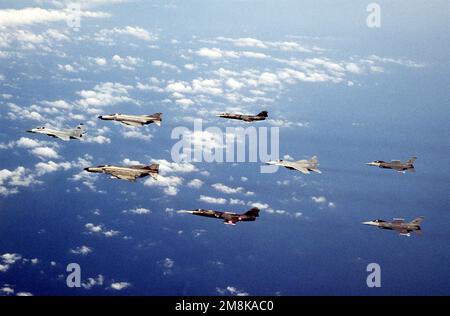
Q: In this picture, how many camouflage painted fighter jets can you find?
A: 2